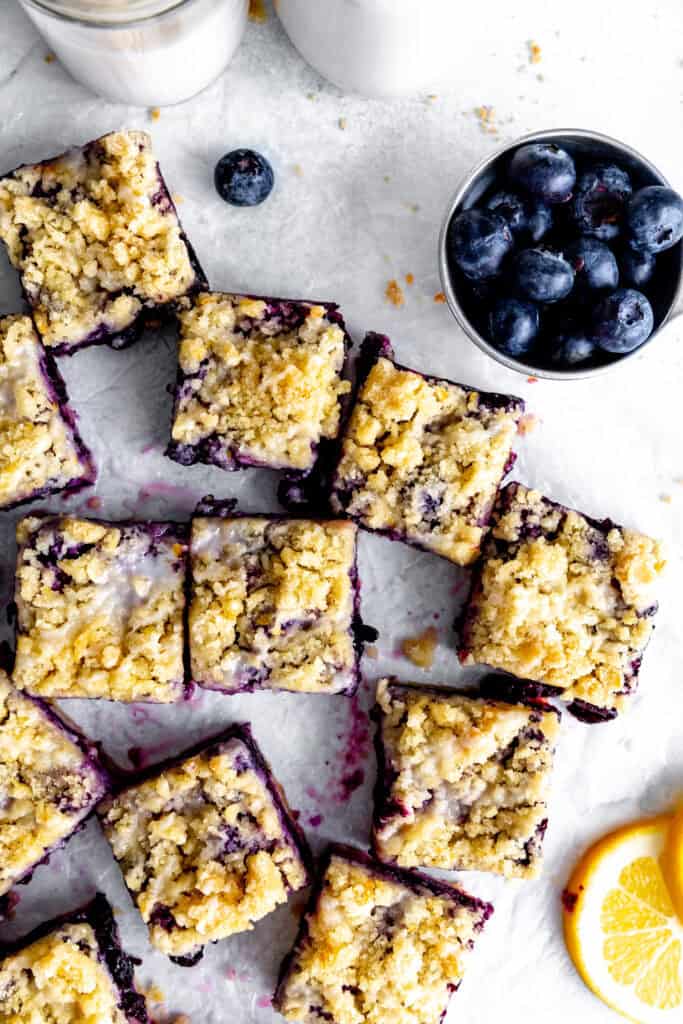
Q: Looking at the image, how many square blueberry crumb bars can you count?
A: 12